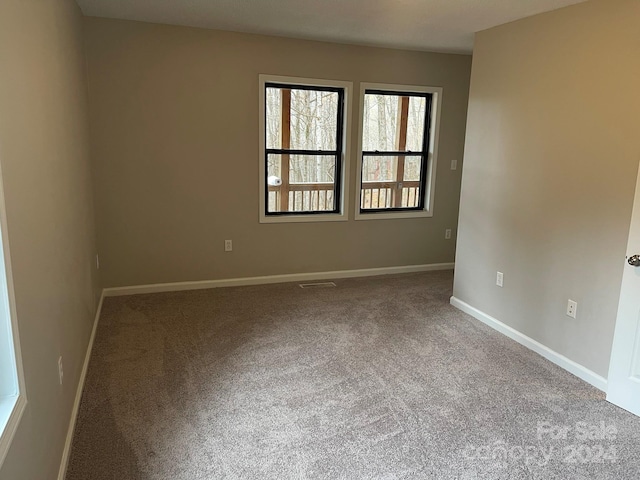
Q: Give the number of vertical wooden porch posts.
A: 2